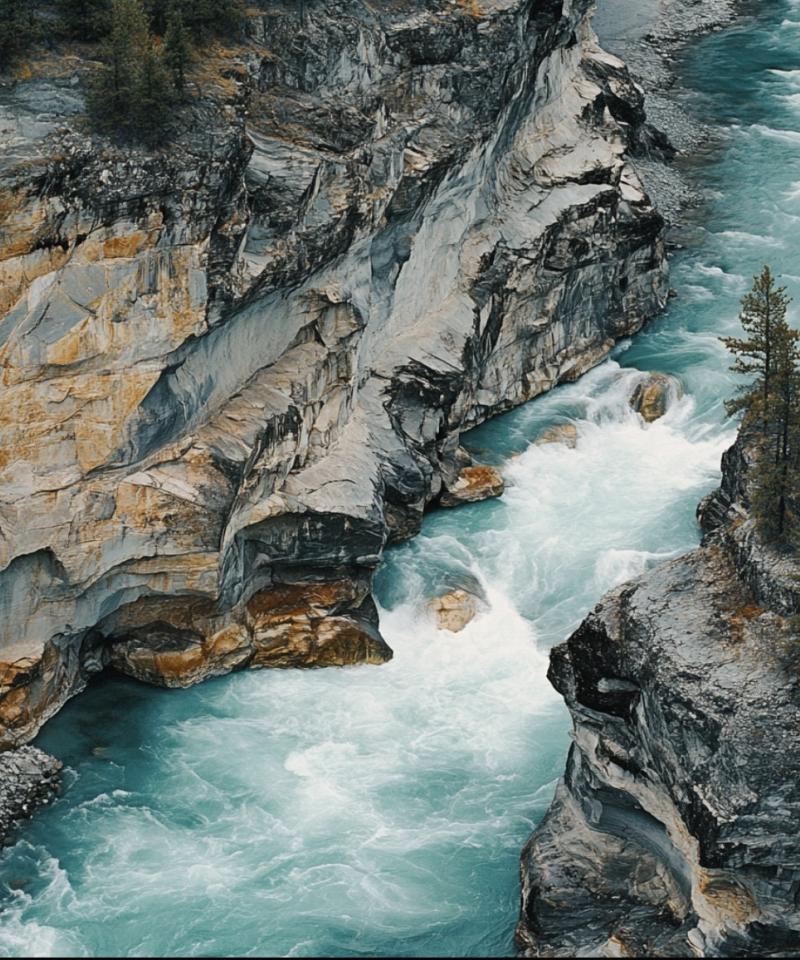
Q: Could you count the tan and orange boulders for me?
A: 4